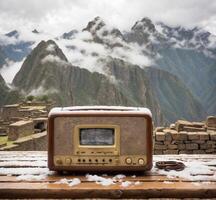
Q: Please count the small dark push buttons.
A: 6